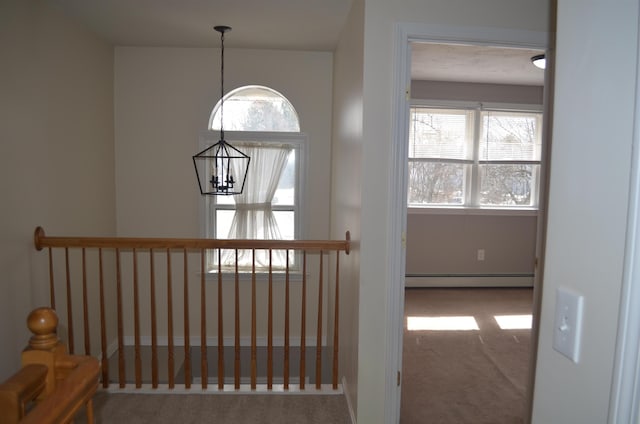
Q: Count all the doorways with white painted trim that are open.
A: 1